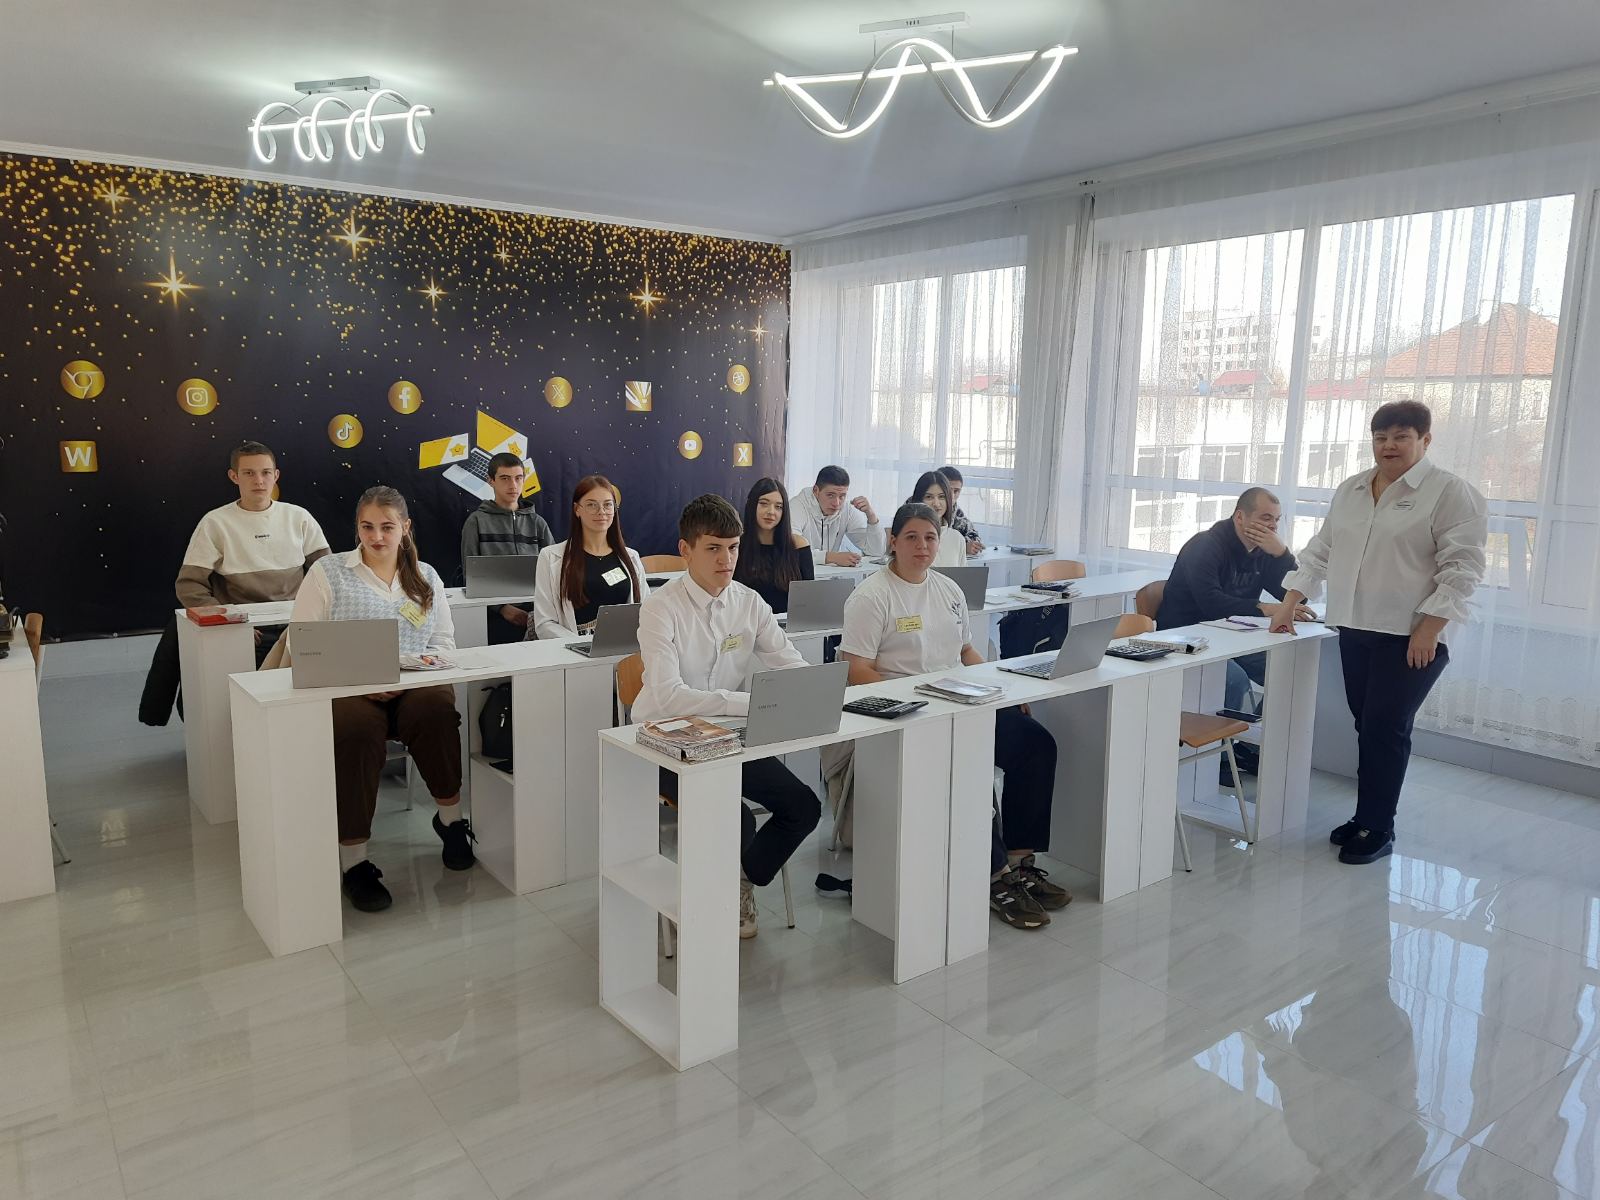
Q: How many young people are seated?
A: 11